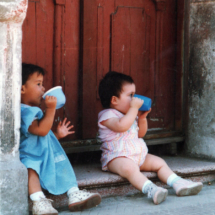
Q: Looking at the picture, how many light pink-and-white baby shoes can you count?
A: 2